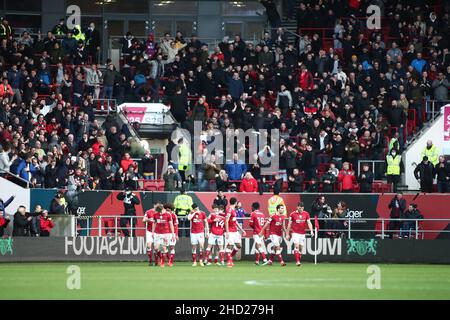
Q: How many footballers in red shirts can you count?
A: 10